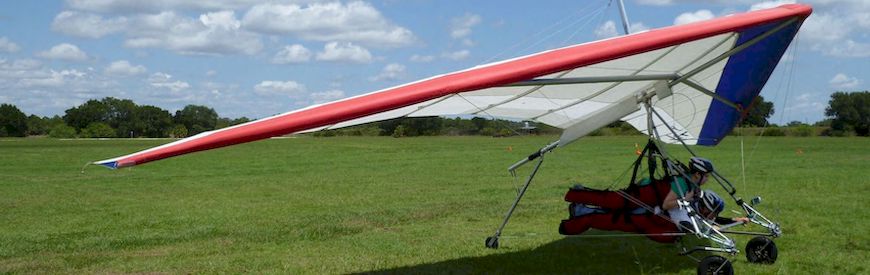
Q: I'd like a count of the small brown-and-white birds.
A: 0